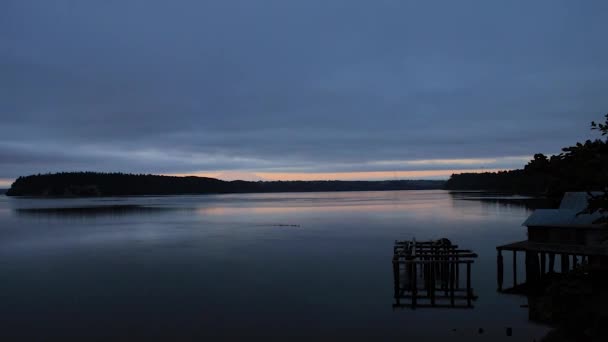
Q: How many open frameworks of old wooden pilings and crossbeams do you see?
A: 1